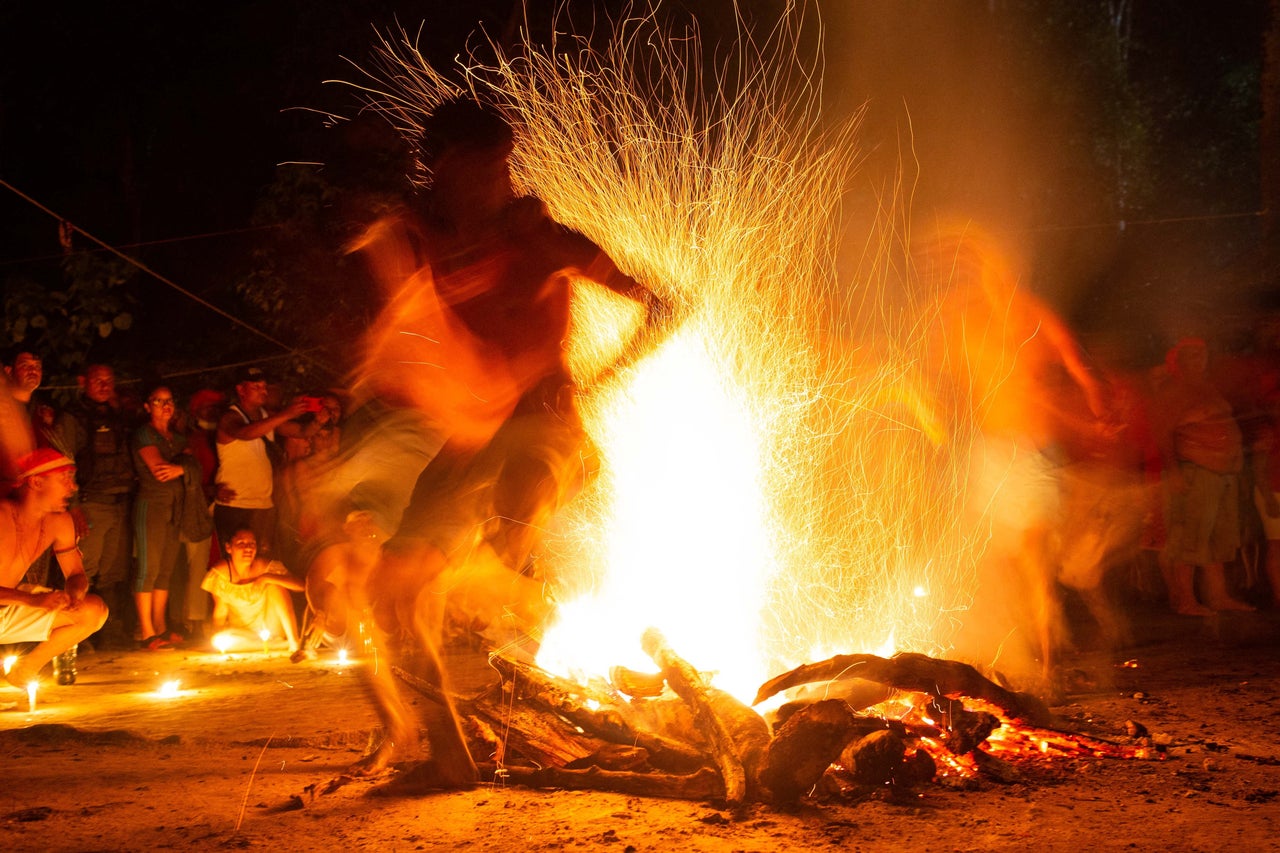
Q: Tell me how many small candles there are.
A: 6